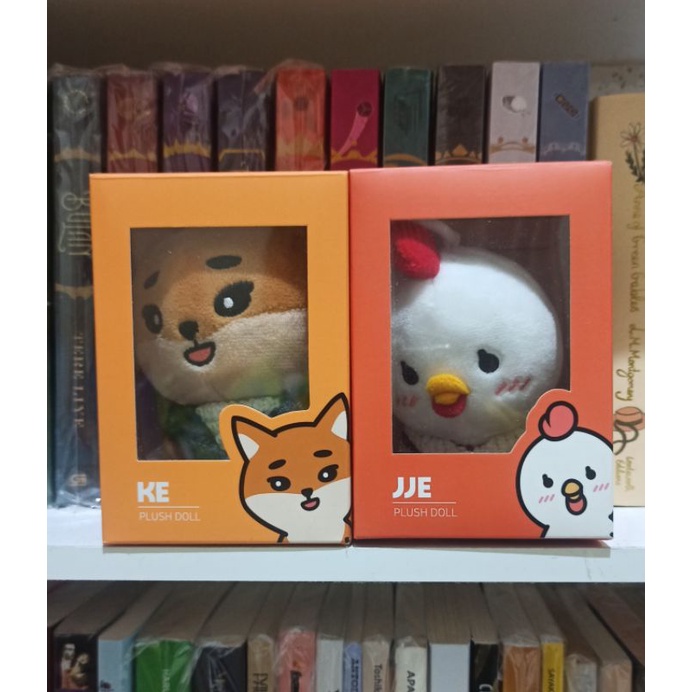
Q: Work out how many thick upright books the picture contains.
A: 11